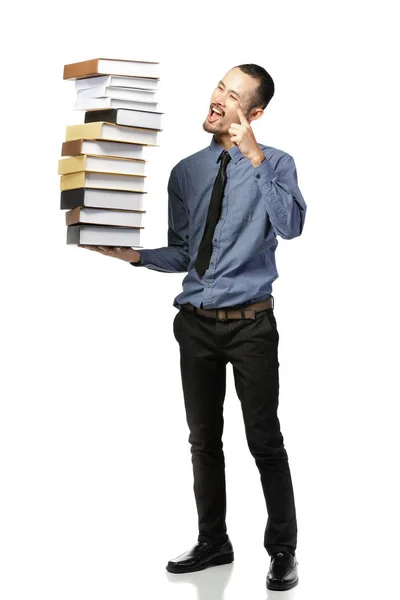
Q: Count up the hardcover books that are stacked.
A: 12